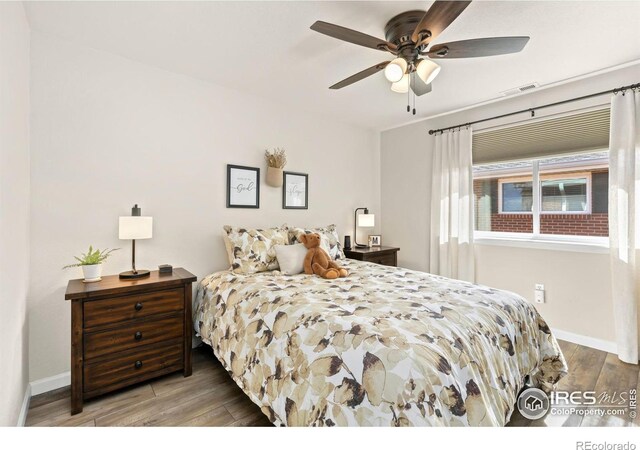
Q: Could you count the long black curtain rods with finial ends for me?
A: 1